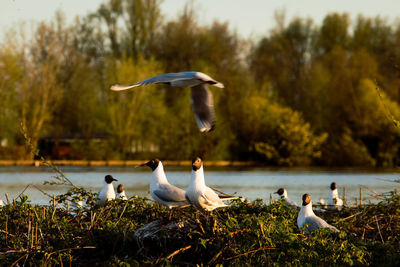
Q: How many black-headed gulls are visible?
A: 8